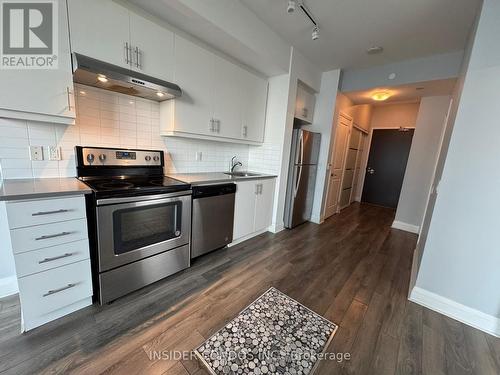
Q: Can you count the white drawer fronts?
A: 4